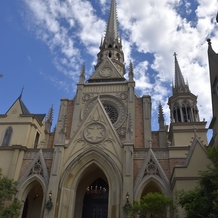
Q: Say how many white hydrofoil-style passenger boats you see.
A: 0